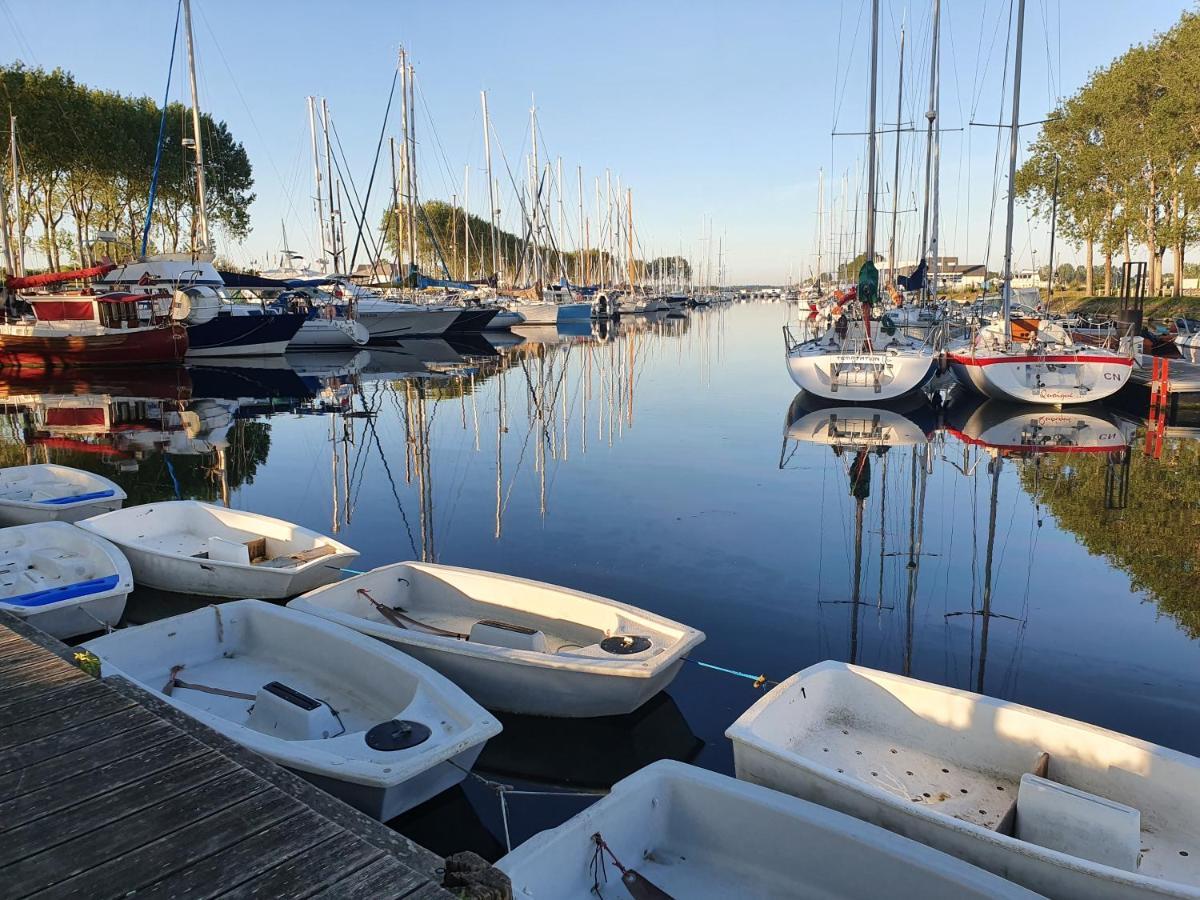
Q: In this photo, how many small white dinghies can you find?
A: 7